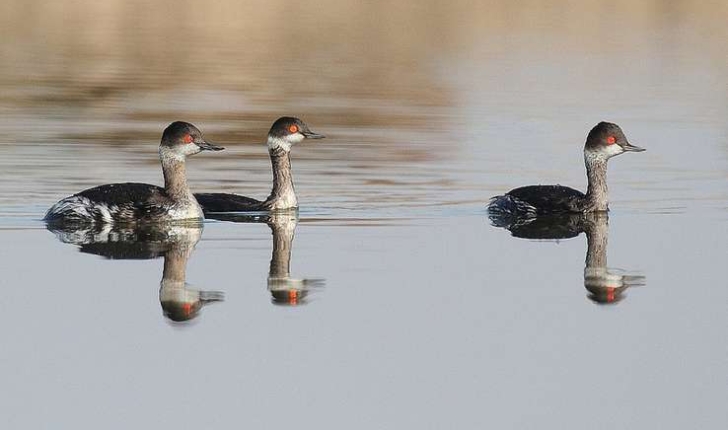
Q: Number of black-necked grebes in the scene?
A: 3